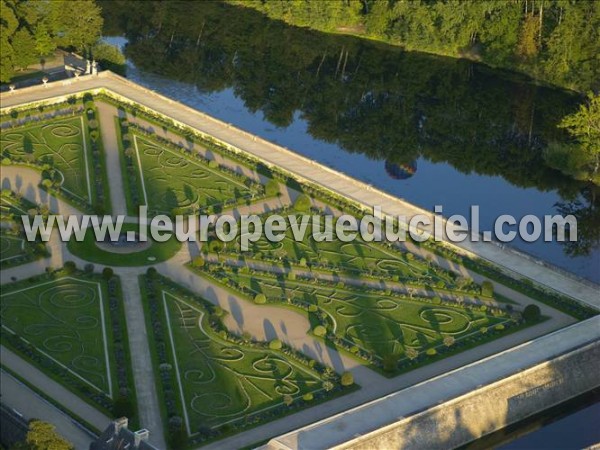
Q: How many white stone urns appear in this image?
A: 3